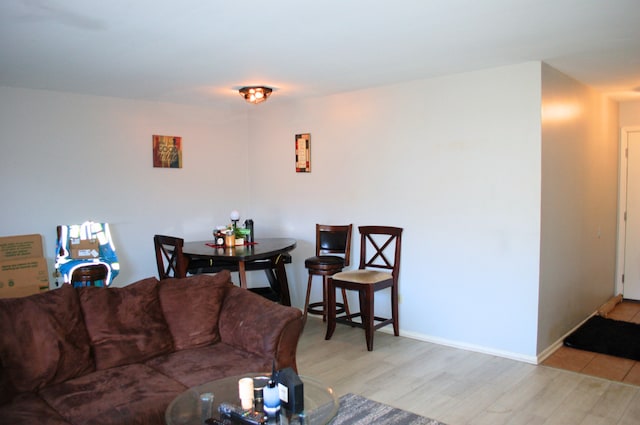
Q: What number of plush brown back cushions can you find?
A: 3